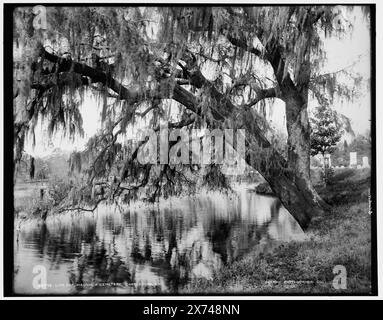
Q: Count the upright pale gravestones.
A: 2